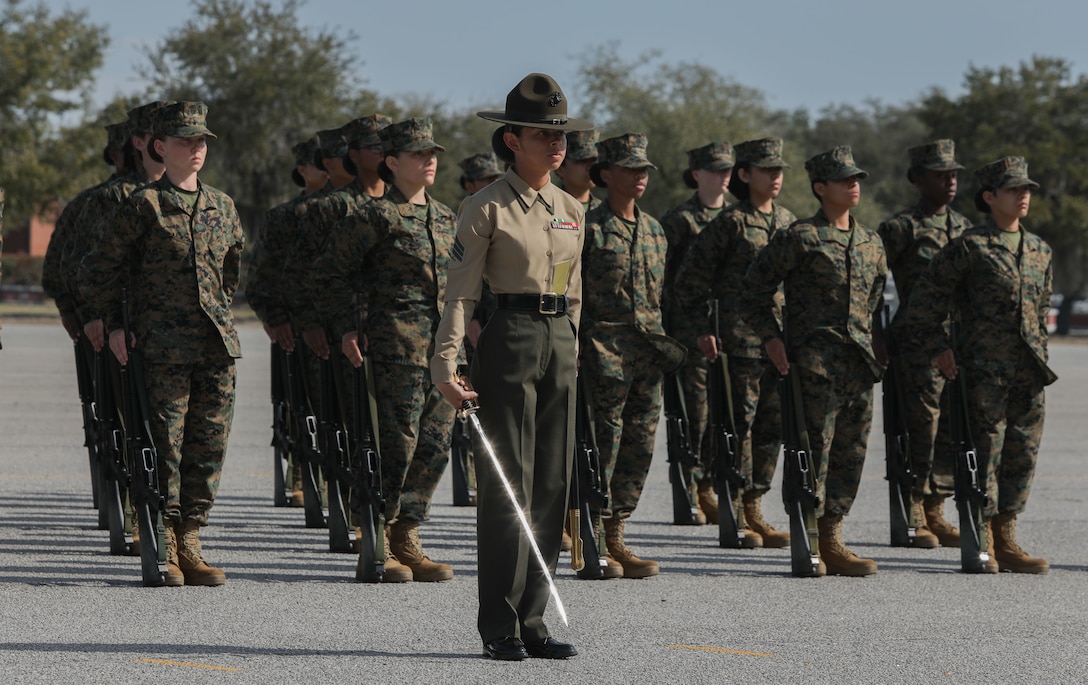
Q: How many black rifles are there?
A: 15